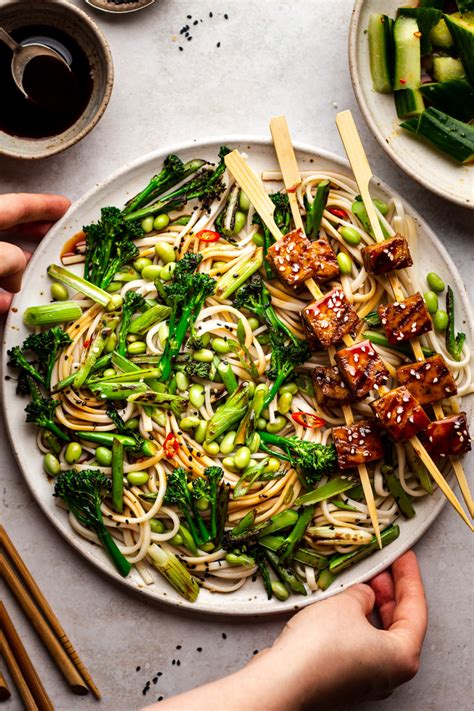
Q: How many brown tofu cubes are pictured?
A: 11